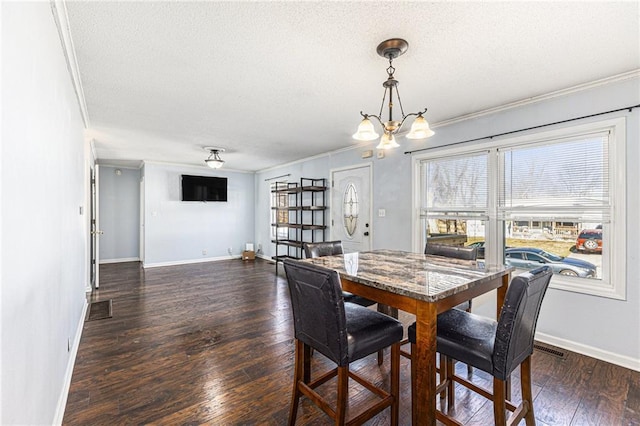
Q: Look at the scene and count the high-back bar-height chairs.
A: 4